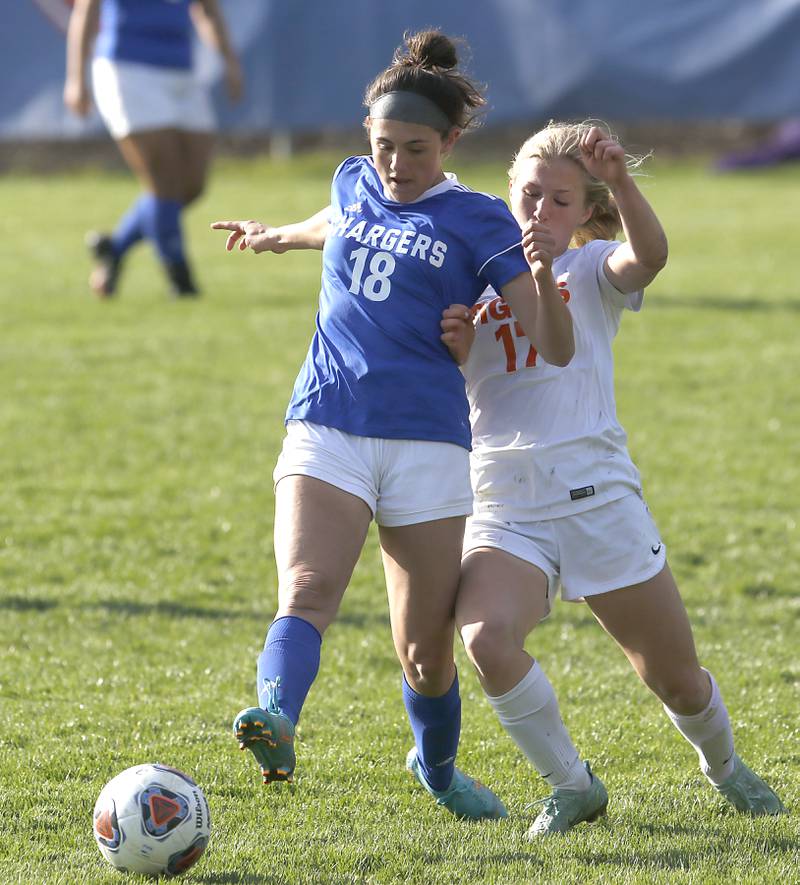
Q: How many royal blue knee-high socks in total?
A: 4